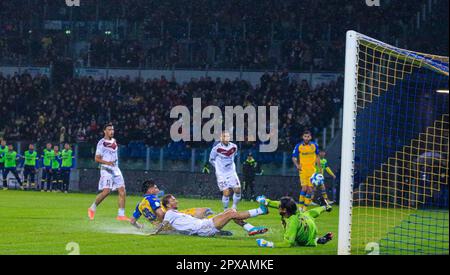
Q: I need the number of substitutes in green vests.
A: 6